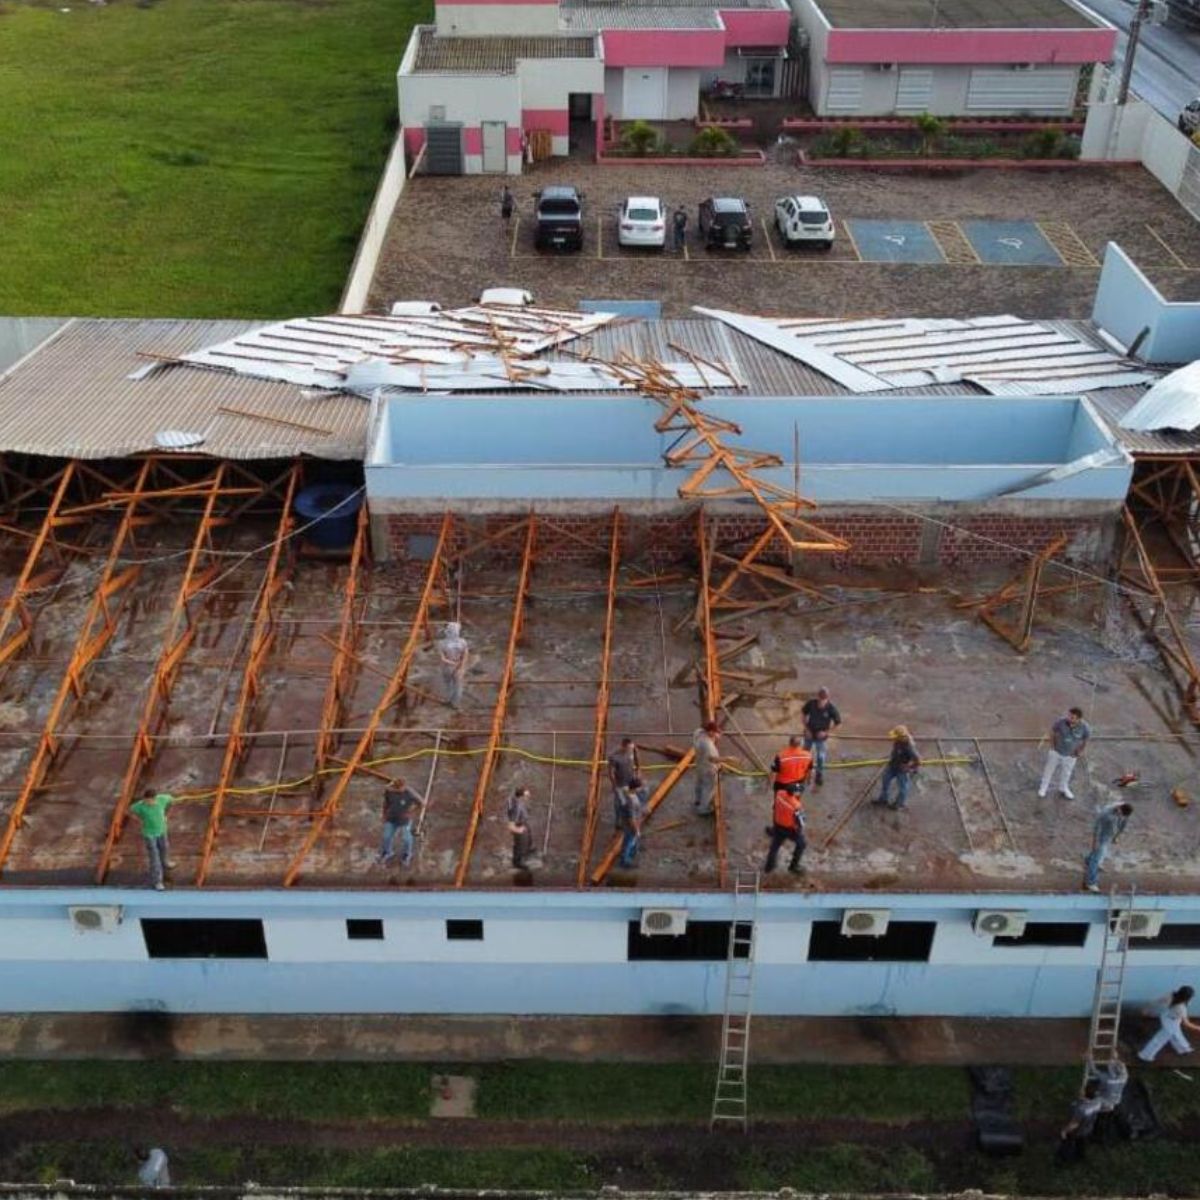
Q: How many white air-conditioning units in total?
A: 5